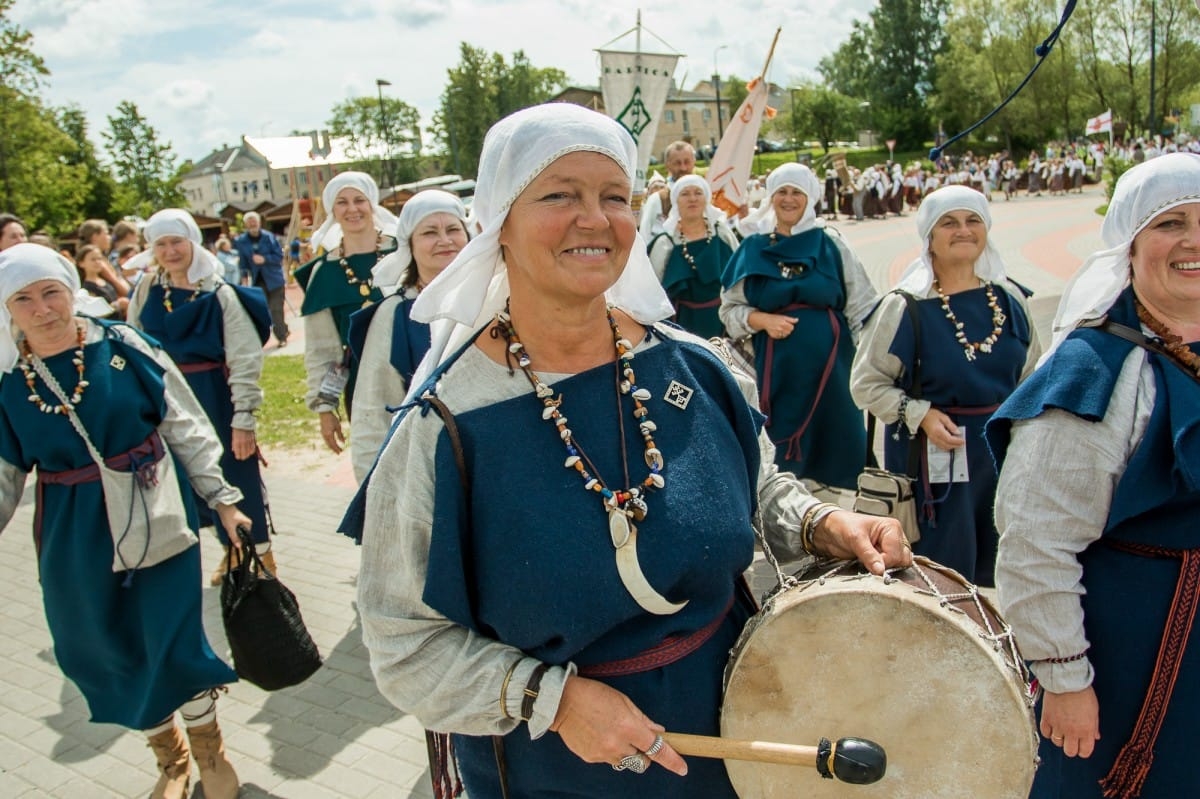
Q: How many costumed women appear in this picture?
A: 9